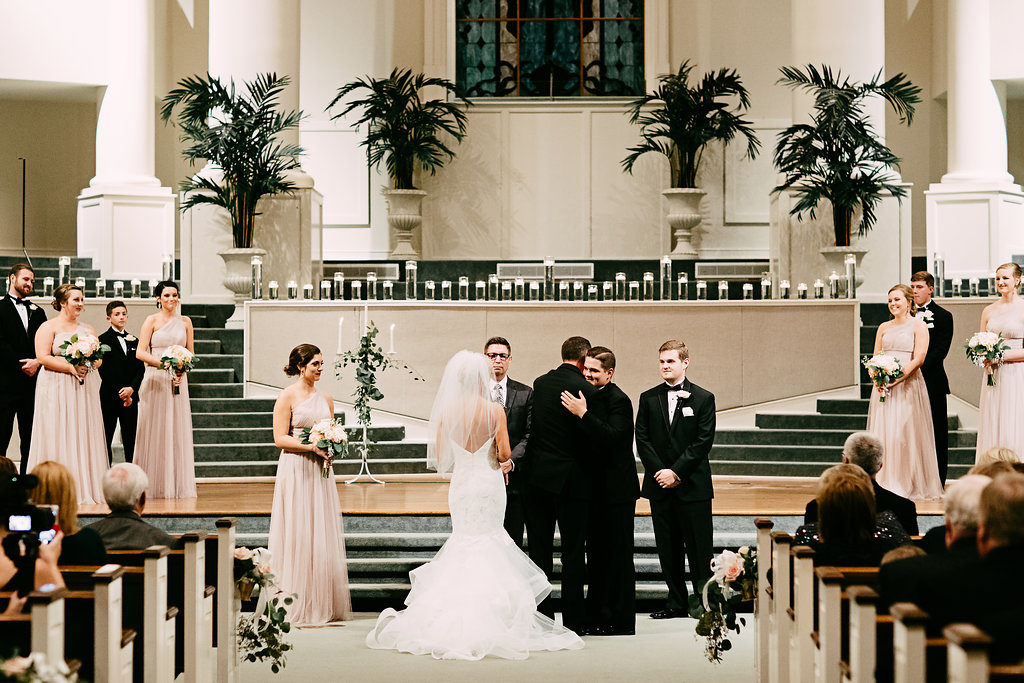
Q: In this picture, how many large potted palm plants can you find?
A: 4